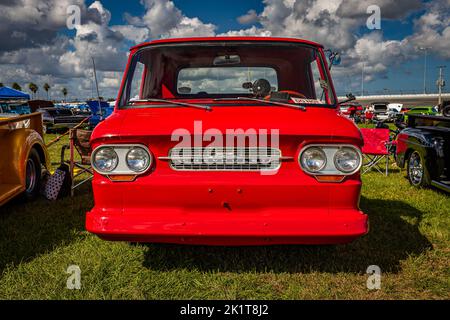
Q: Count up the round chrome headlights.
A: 4